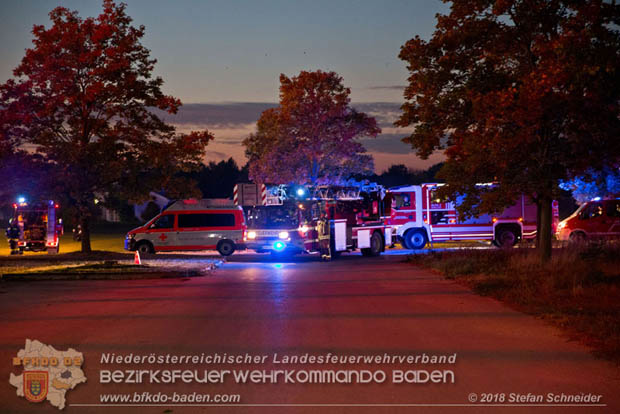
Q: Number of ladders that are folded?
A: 1